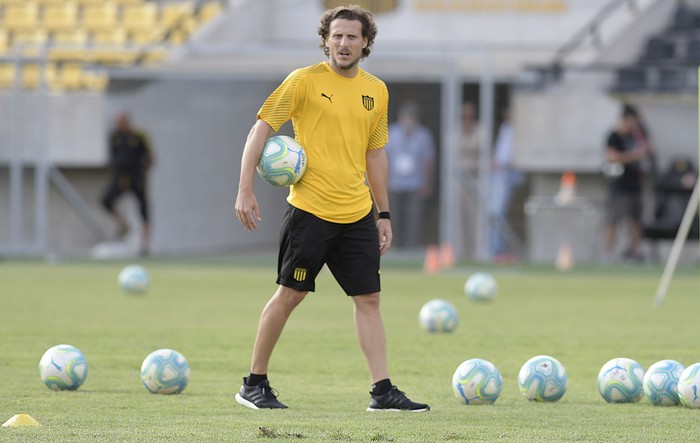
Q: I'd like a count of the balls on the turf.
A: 10